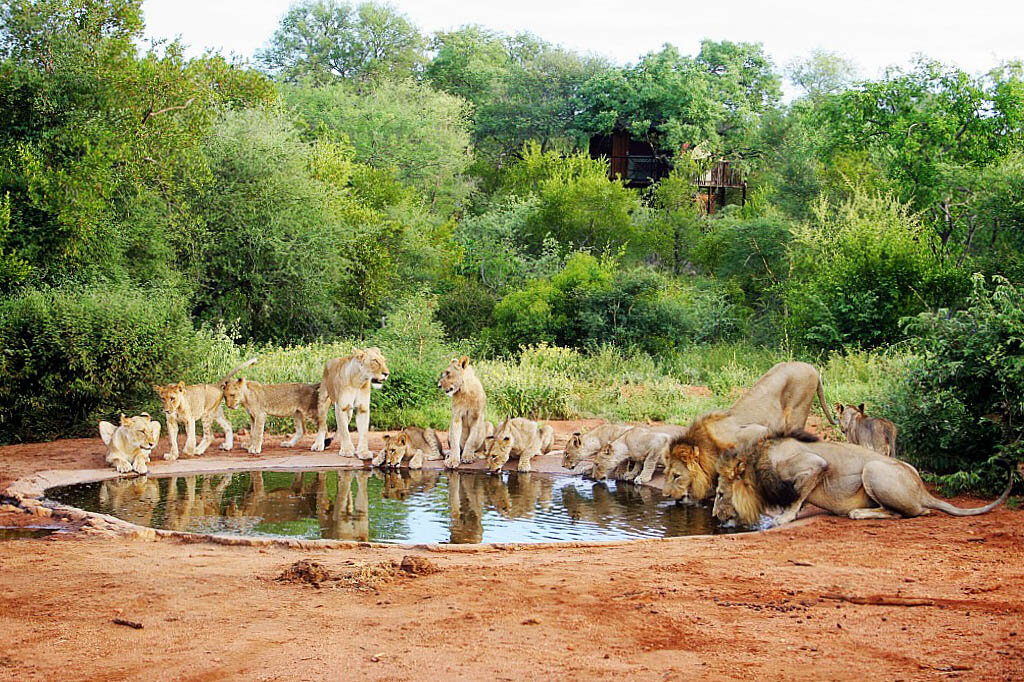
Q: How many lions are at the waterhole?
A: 12